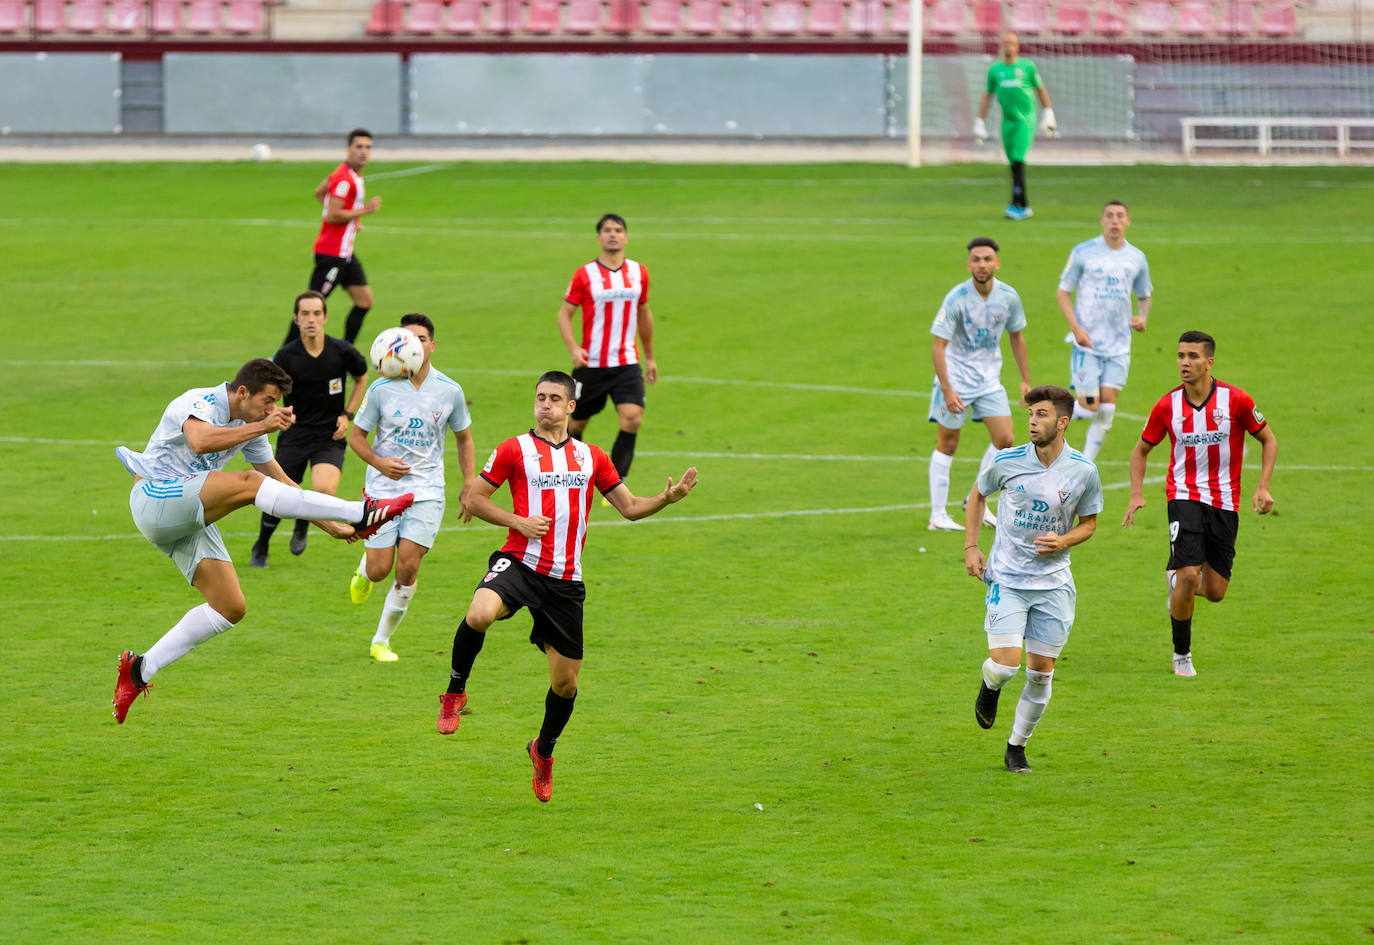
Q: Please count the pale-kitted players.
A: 5